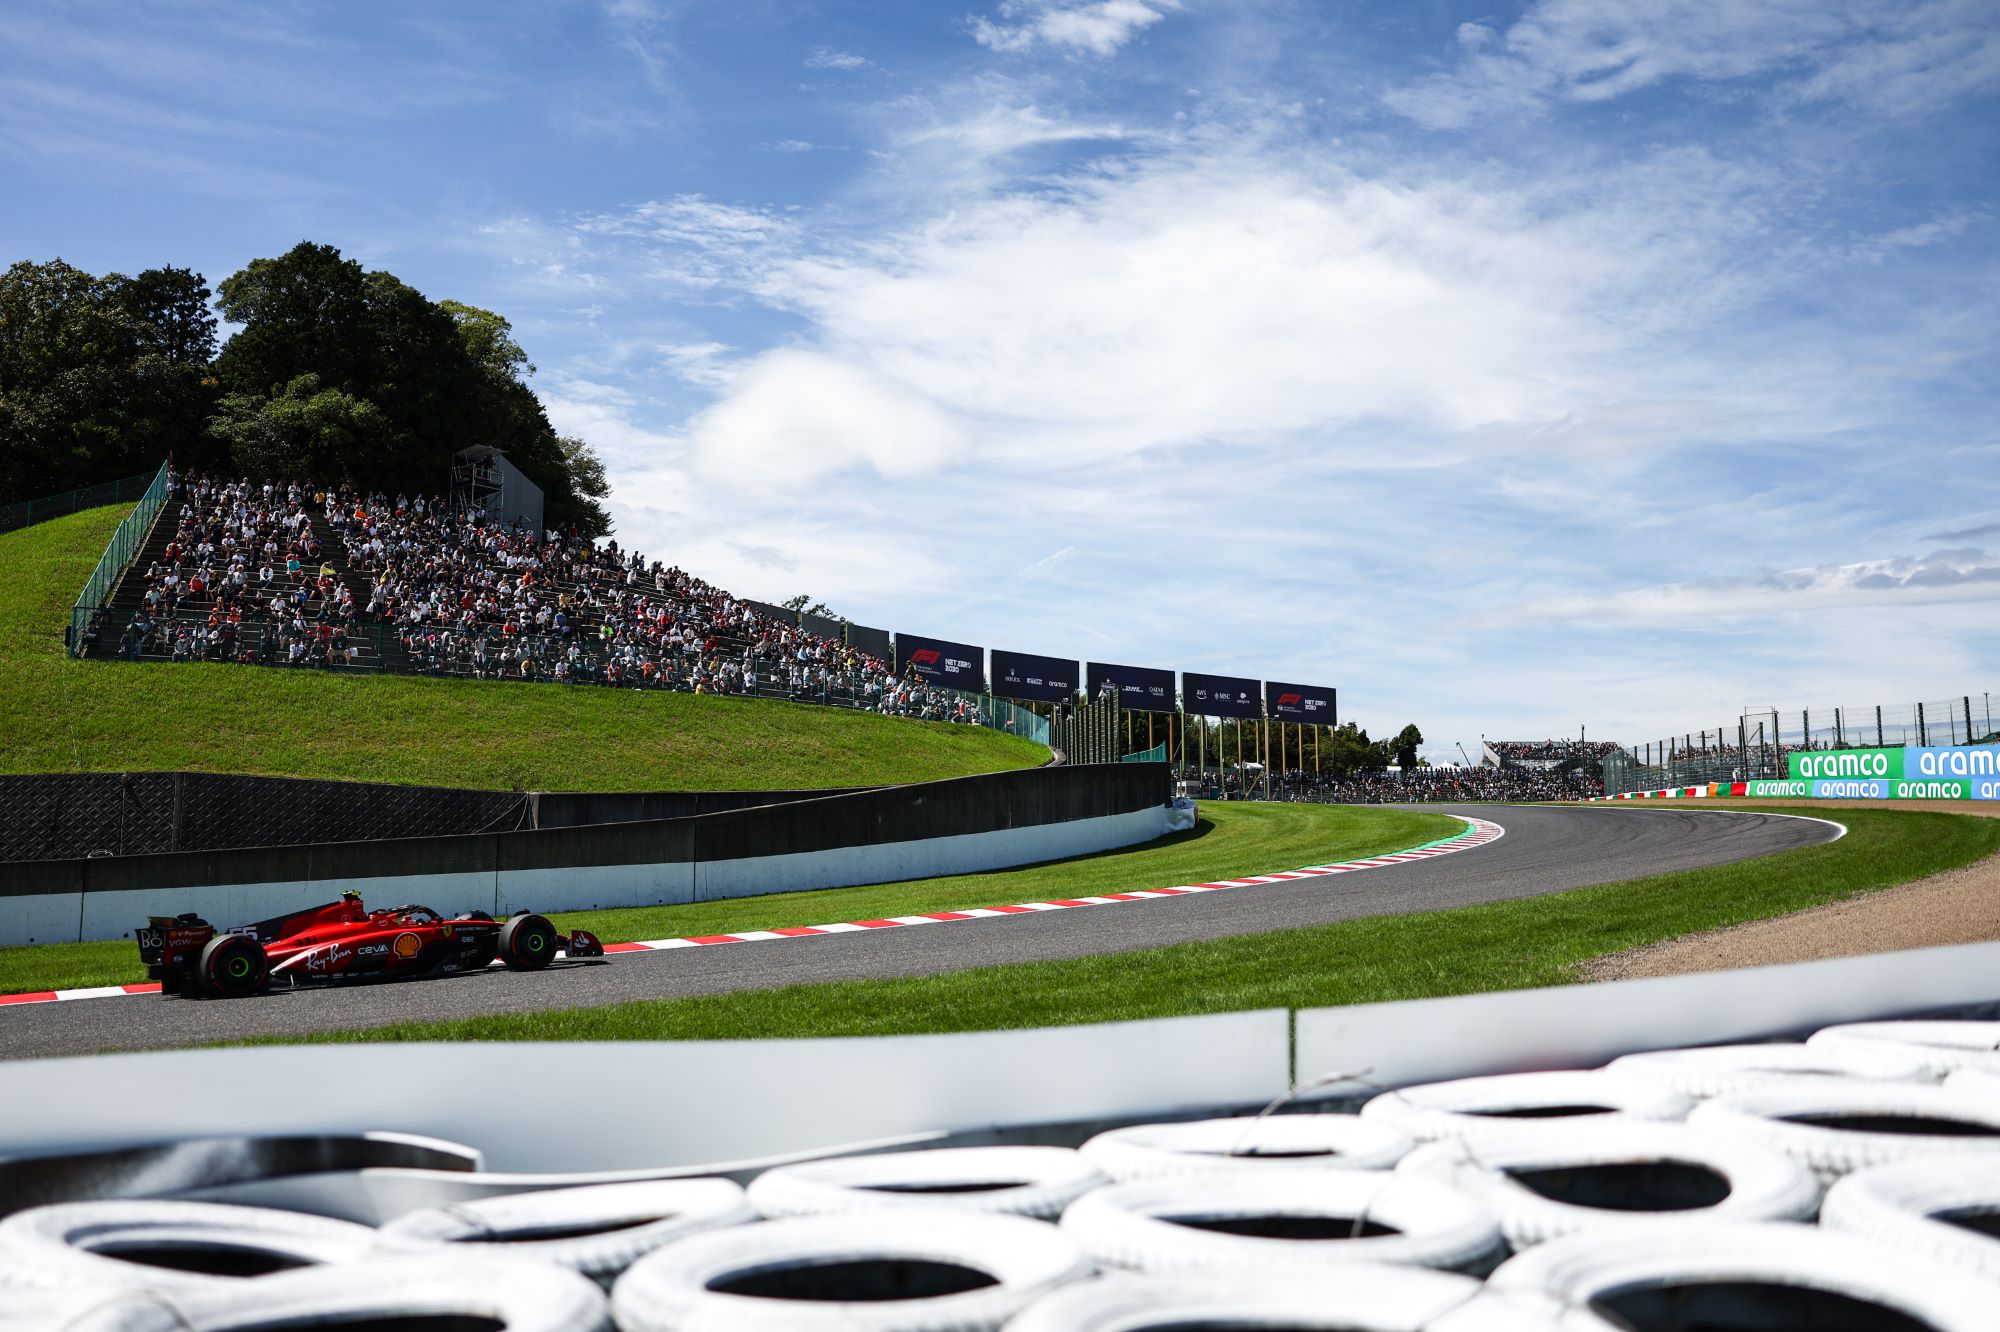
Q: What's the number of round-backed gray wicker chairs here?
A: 0